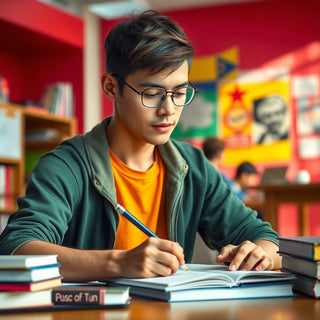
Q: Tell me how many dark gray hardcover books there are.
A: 3